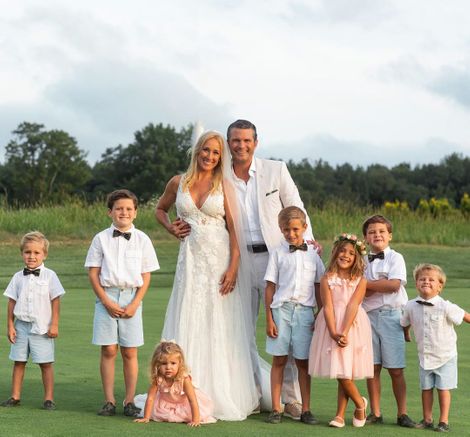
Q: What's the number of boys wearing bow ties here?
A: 5